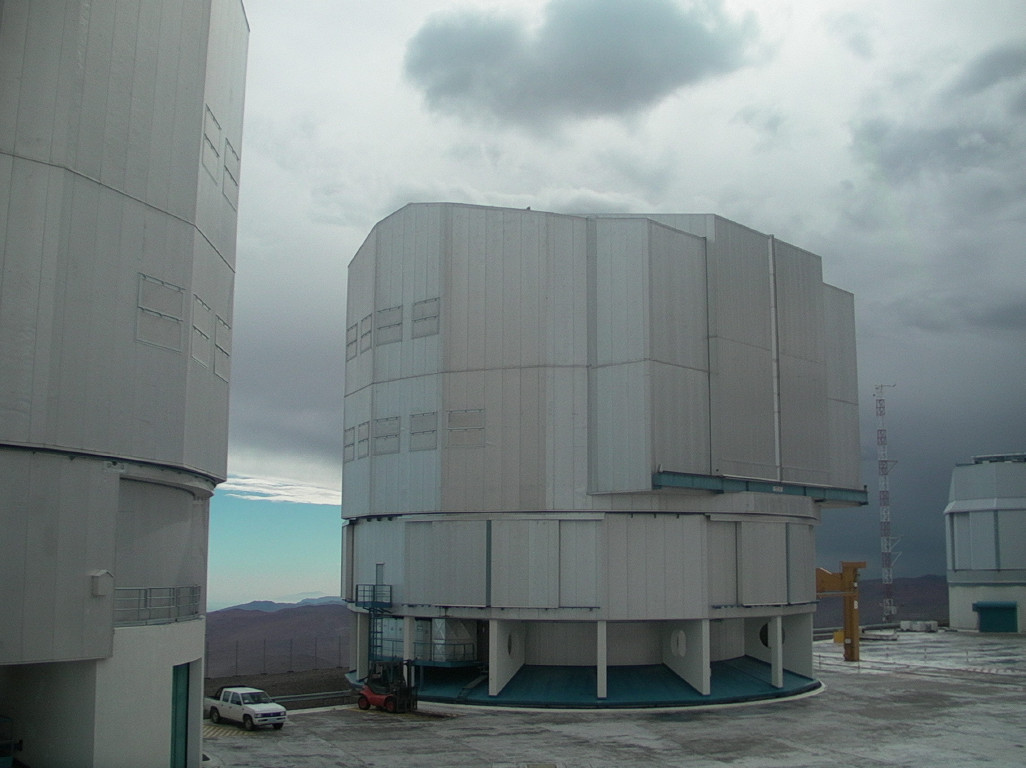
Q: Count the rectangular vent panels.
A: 14